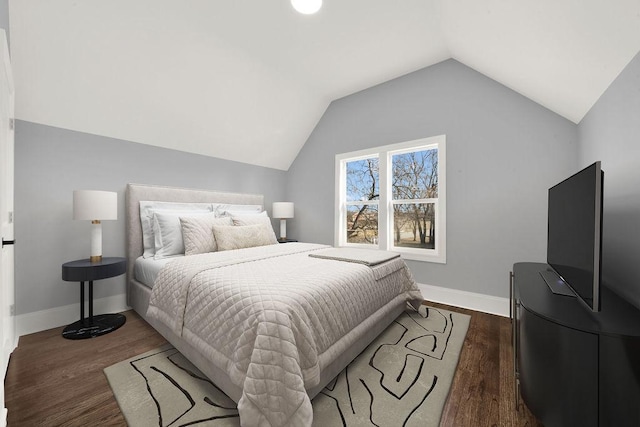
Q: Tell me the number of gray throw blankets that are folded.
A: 1